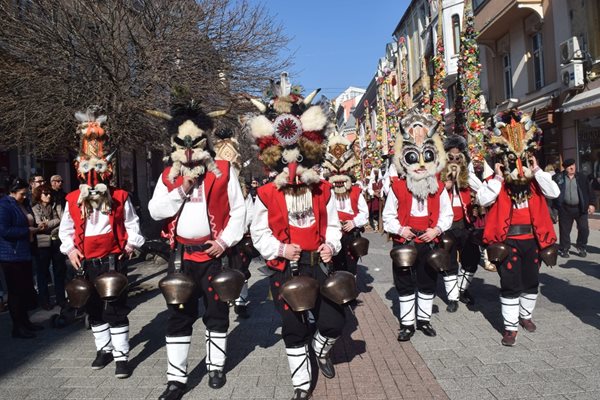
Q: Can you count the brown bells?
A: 12